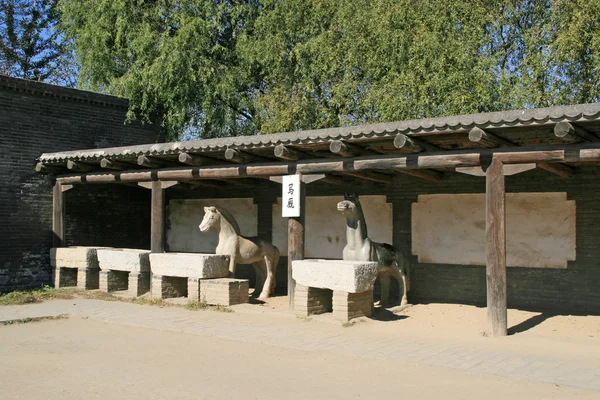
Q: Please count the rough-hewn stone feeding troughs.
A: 4